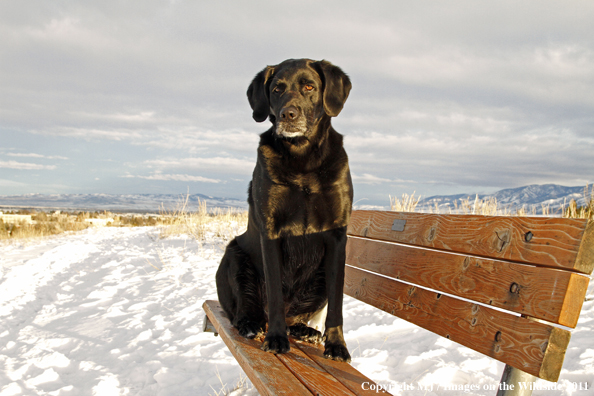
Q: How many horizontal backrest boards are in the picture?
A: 3